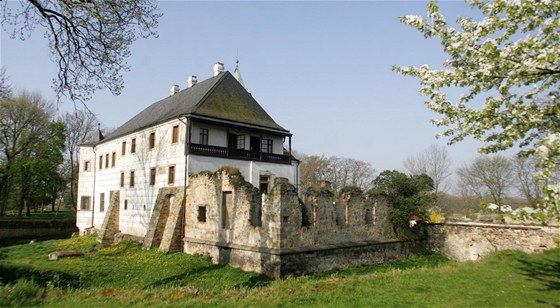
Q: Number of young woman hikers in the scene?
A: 0